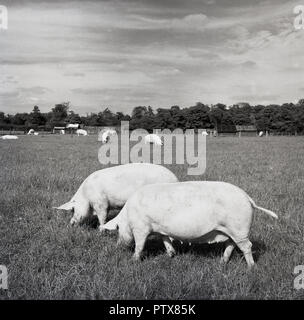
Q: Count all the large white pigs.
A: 2